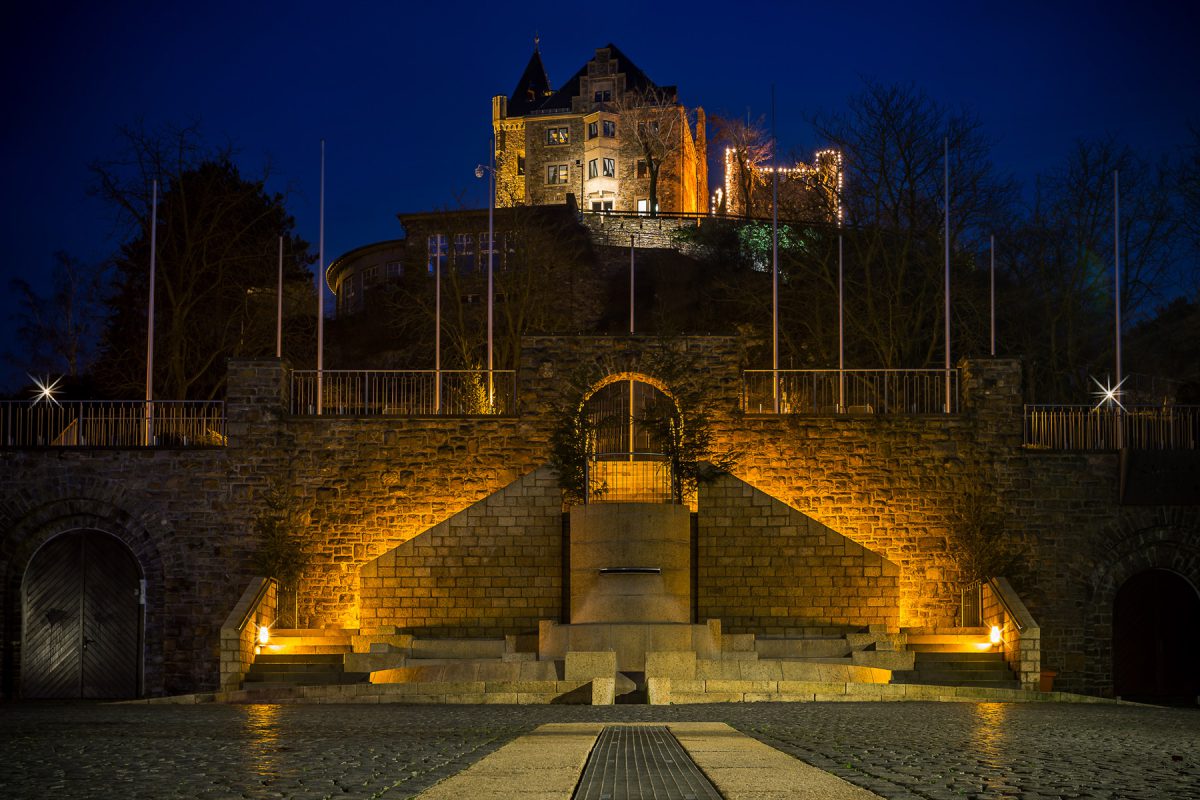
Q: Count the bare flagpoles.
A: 11